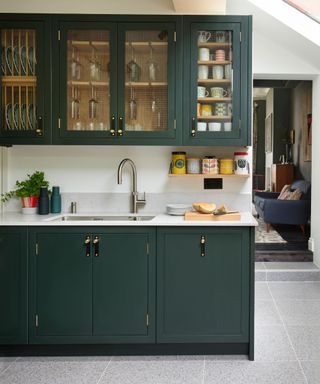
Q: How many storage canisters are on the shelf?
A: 5